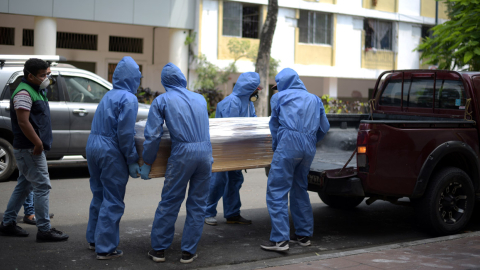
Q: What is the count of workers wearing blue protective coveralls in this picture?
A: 4